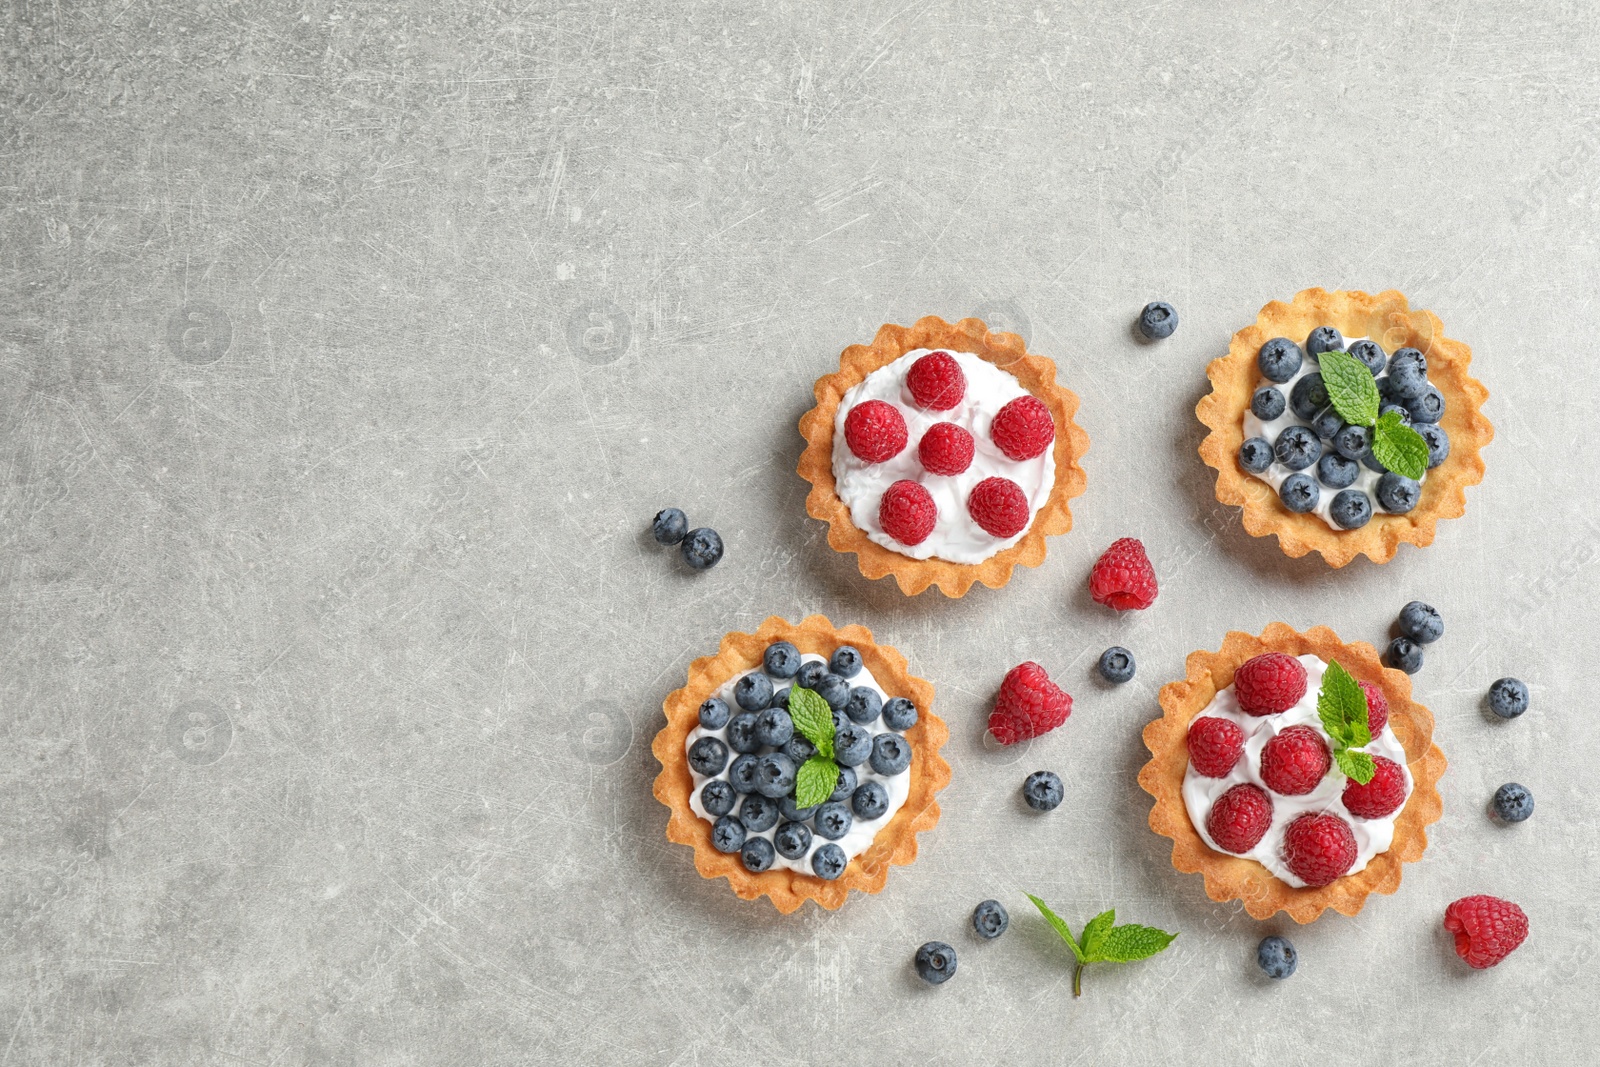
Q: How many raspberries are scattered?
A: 3